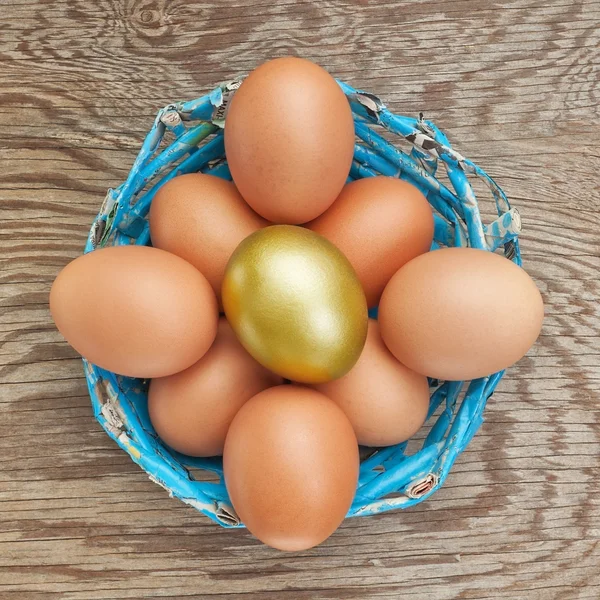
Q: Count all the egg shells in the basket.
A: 9